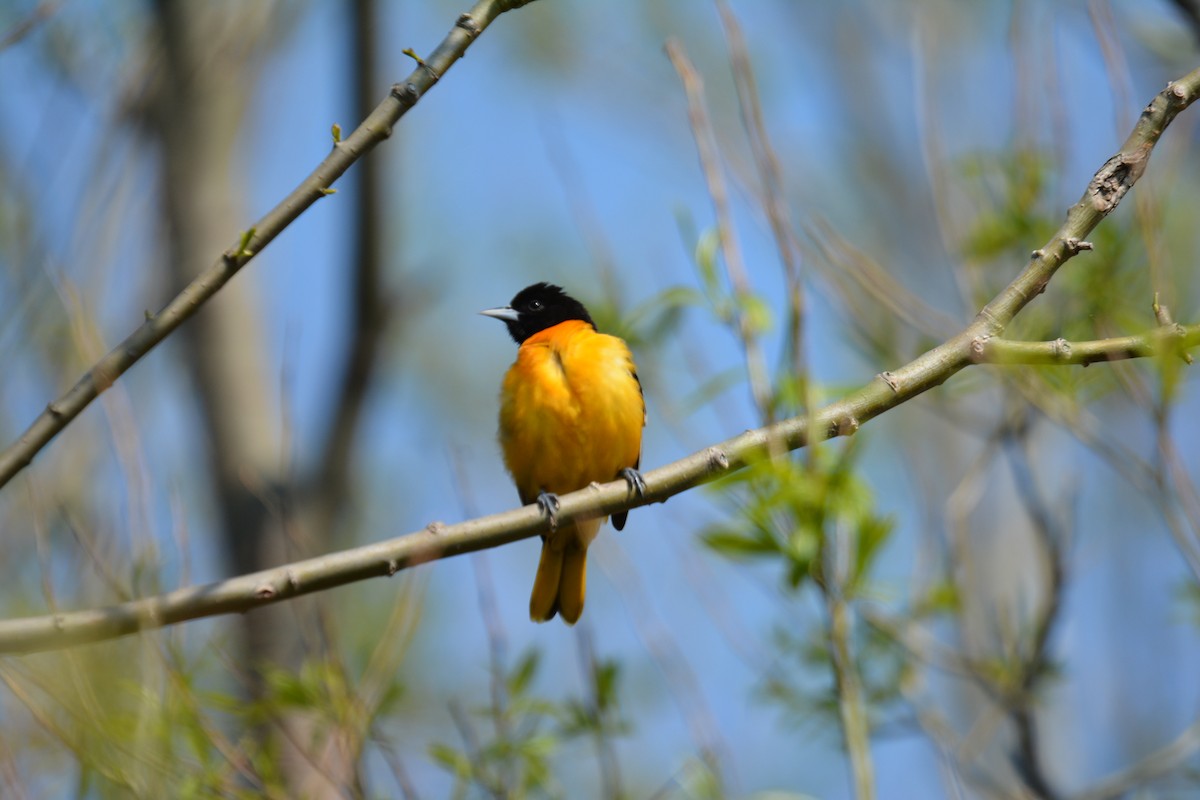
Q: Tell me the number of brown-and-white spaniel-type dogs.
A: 0